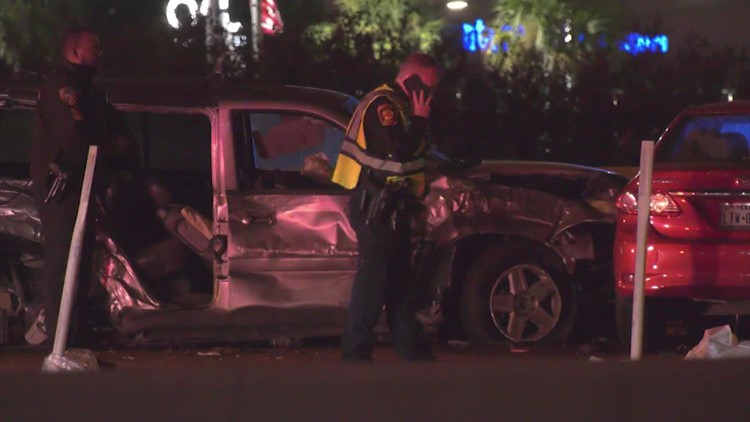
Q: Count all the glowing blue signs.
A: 2